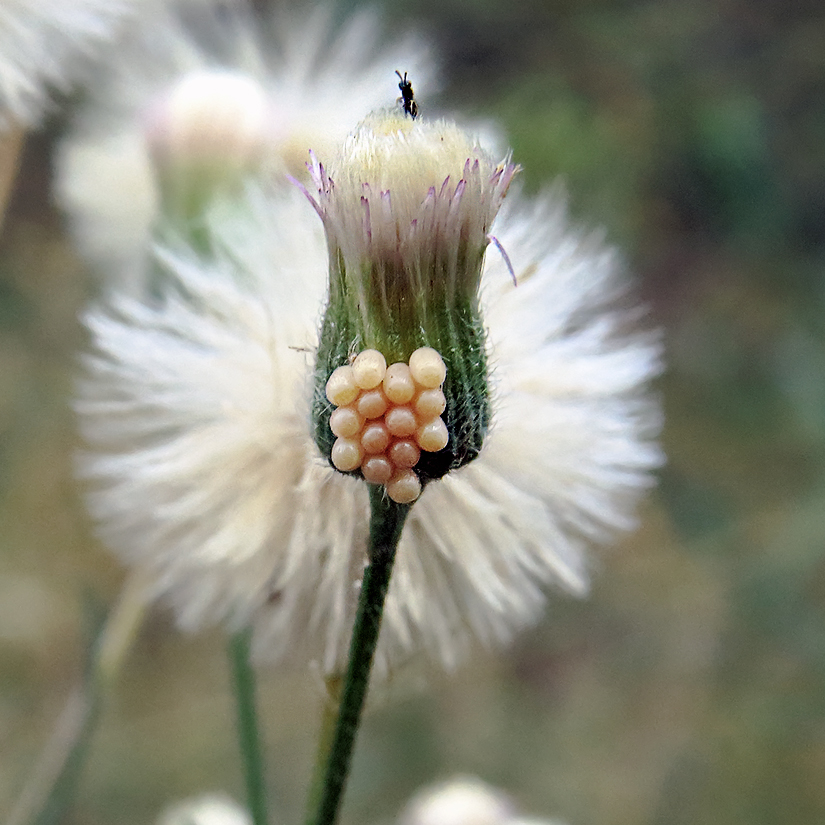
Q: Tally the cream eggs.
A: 14